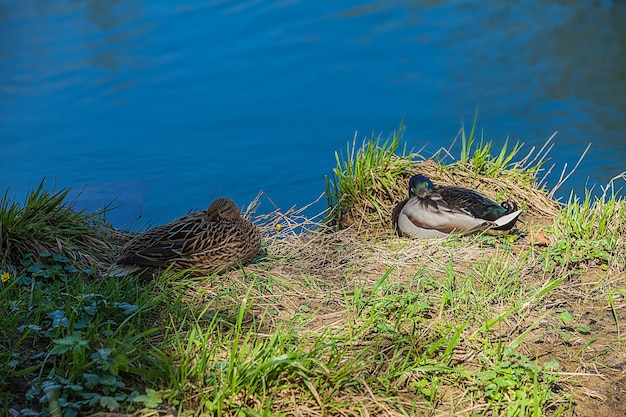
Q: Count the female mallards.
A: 1